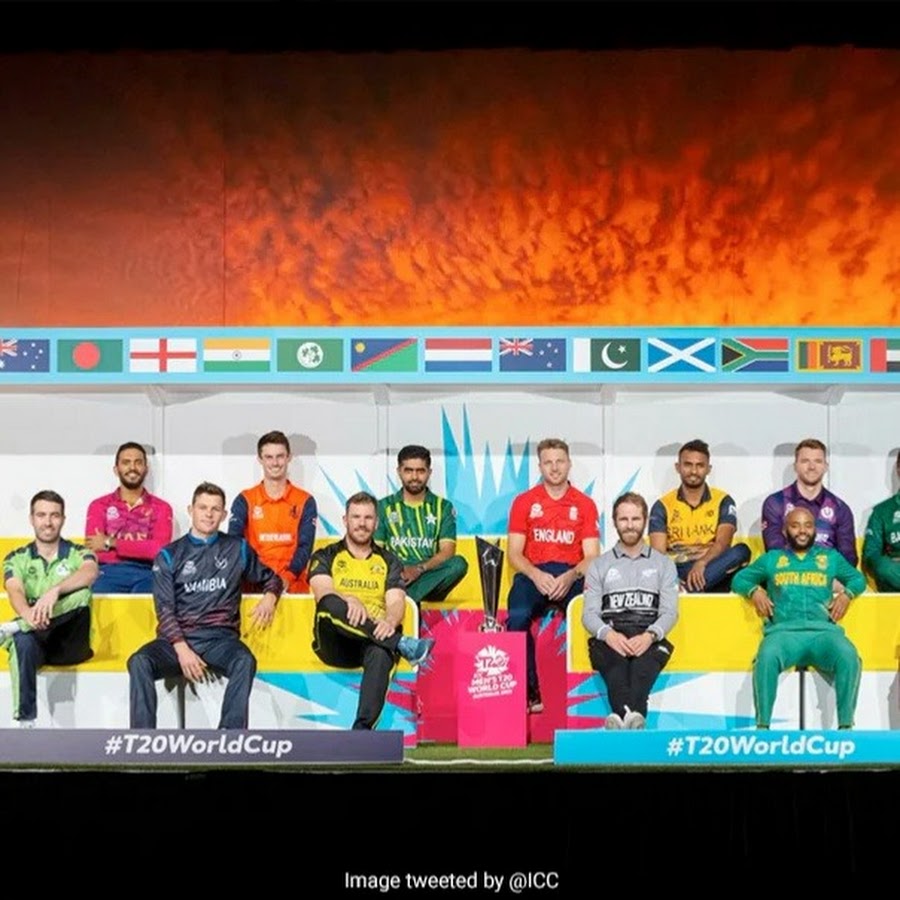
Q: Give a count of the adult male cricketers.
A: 12